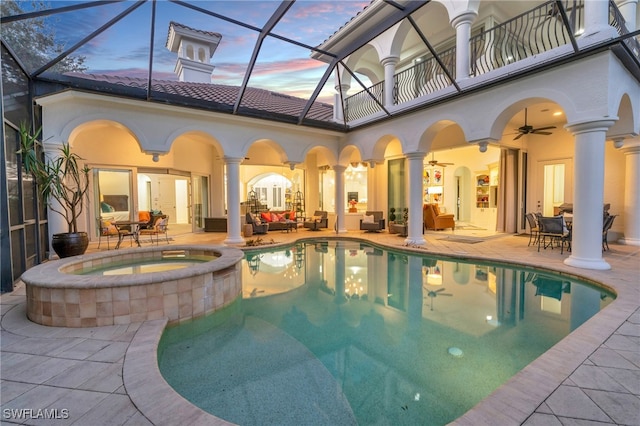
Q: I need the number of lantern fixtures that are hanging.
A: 0